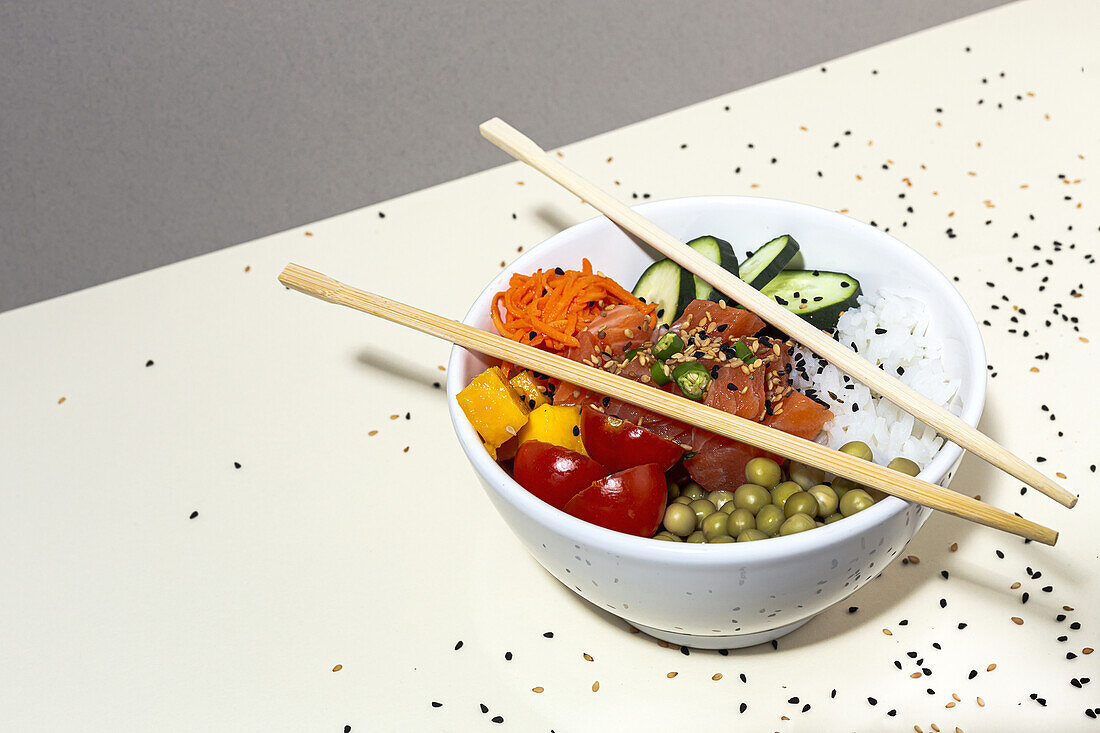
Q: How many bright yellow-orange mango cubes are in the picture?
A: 3